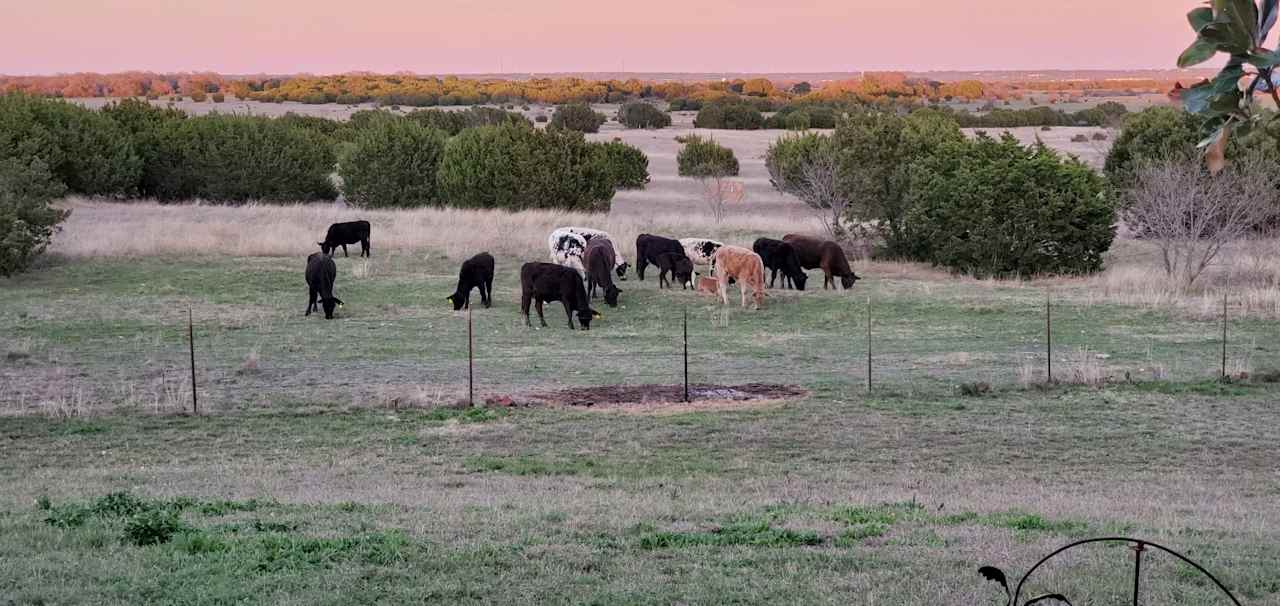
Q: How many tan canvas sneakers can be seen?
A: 0